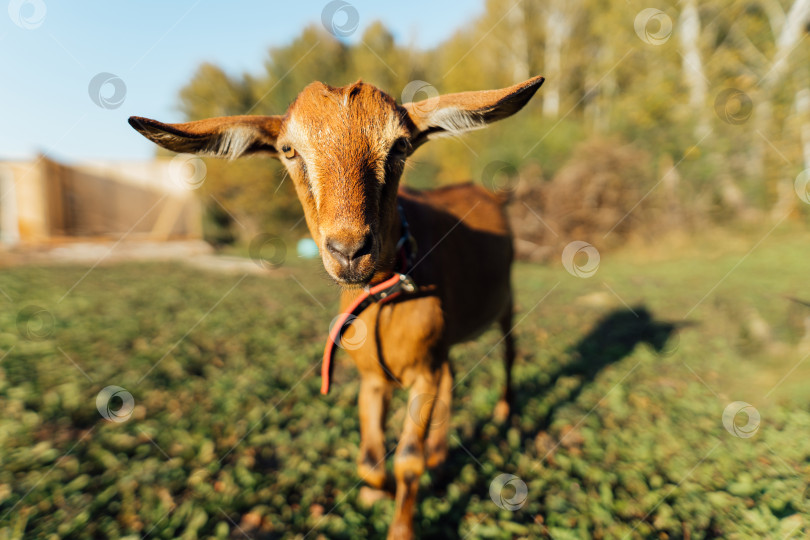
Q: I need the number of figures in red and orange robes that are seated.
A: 0